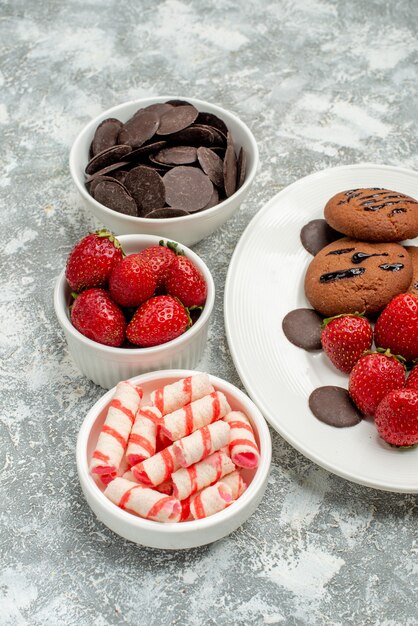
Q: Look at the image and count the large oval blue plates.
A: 0